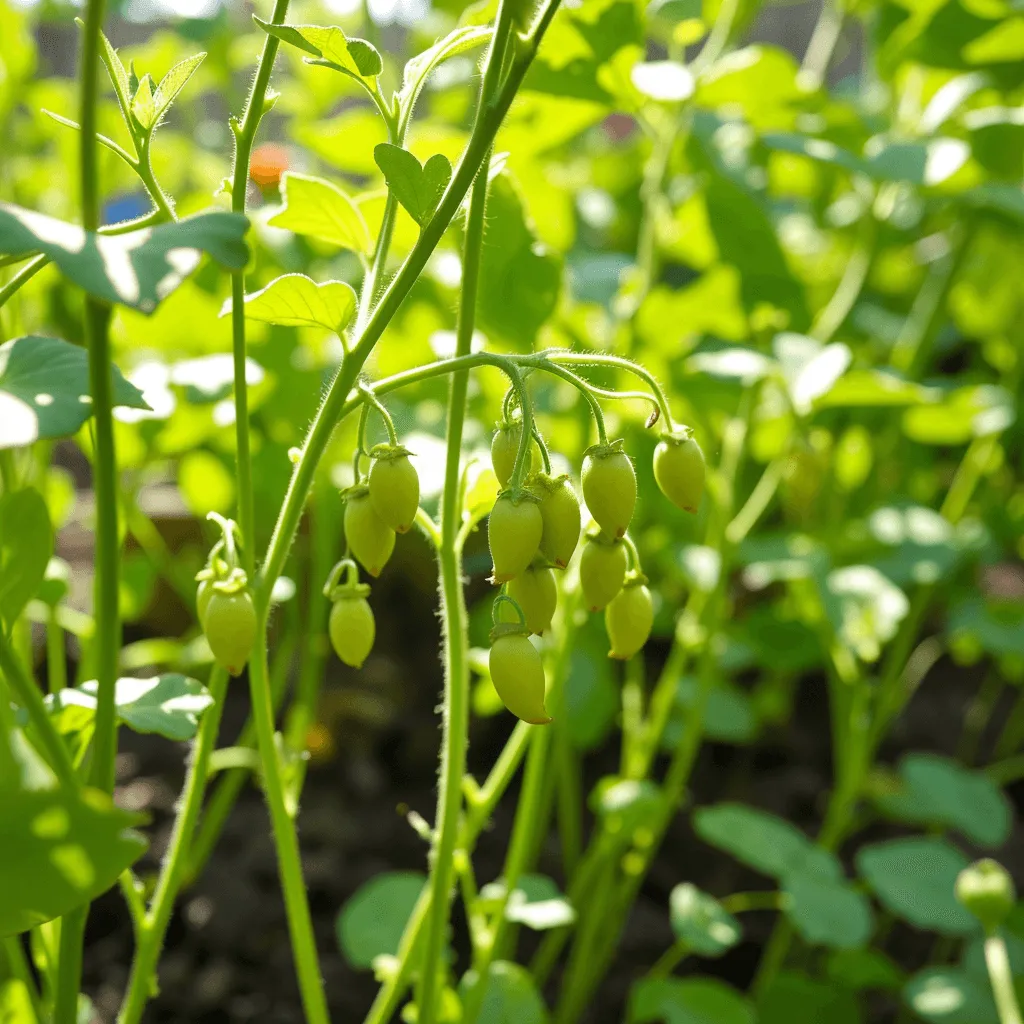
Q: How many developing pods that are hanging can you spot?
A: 14